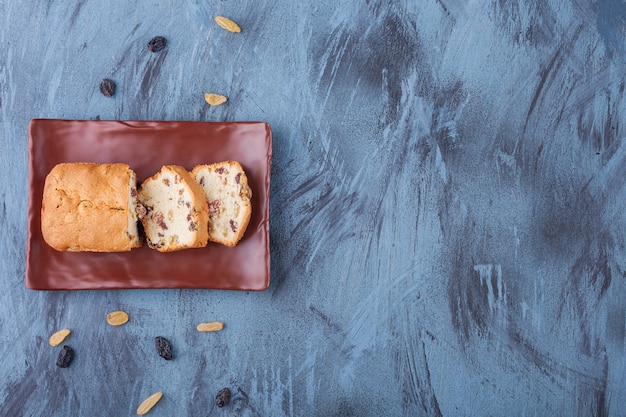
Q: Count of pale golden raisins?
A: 6